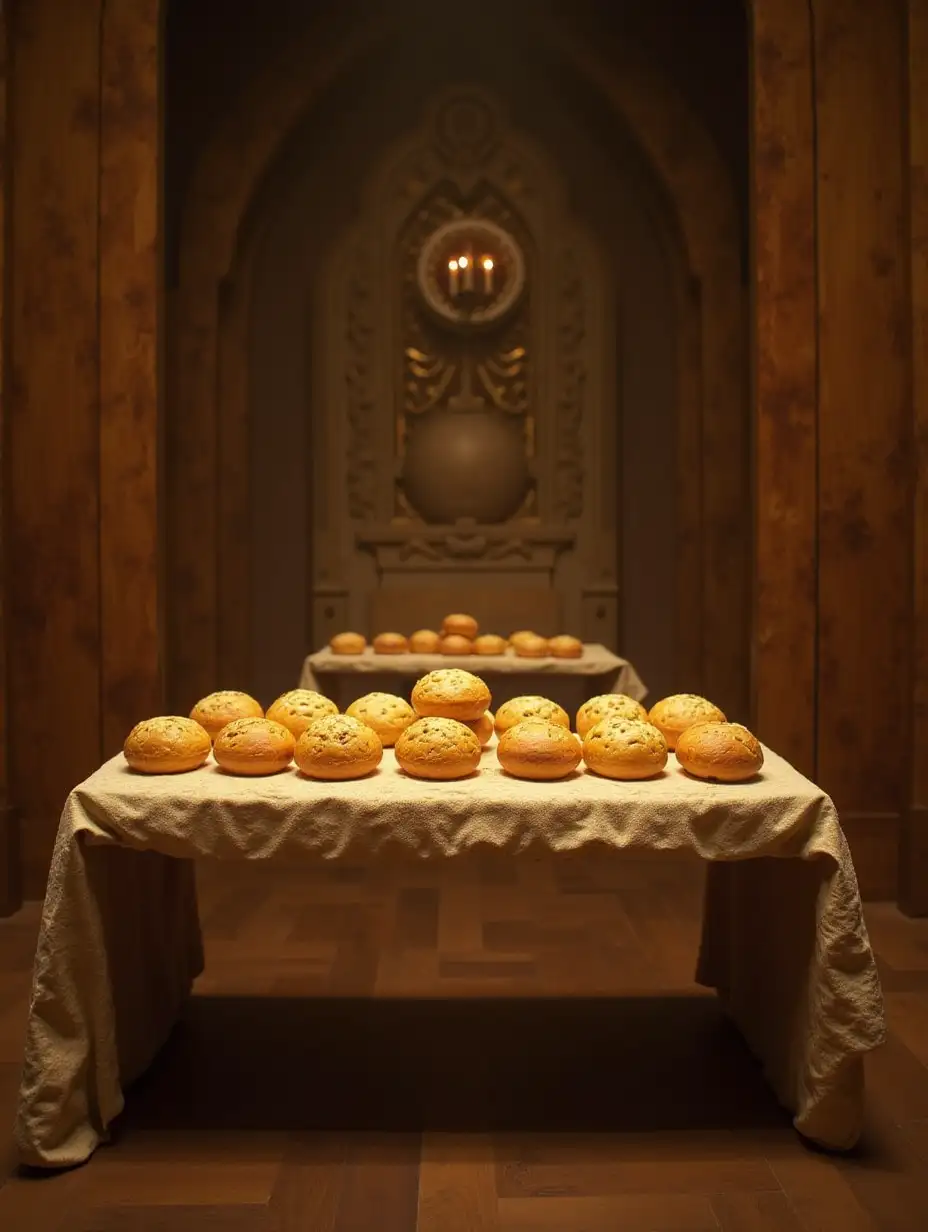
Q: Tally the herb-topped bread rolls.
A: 15